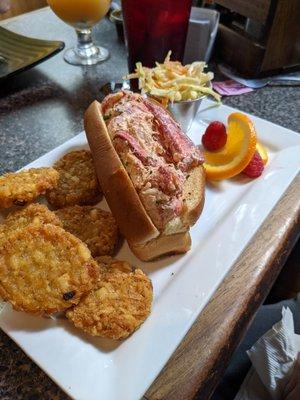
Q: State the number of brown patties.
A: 7